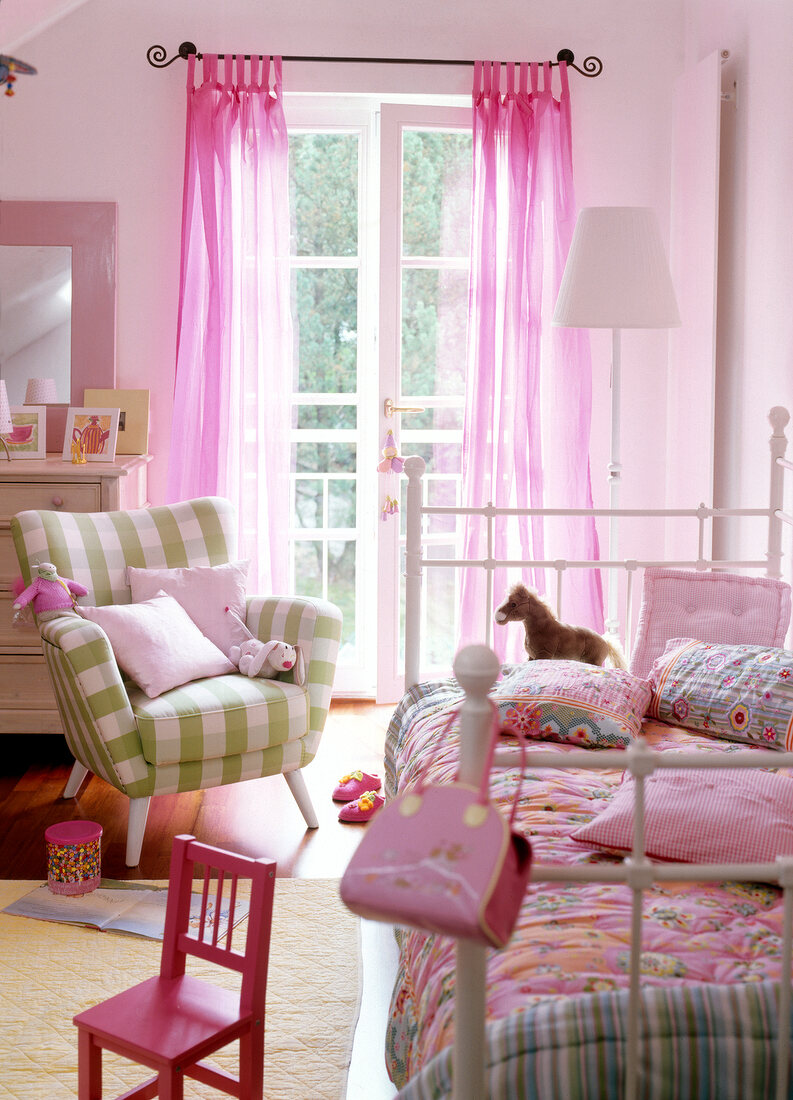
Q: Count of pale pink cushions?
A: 2